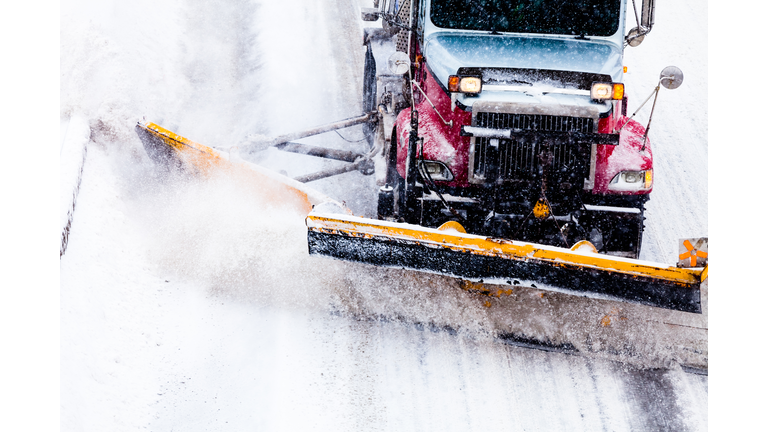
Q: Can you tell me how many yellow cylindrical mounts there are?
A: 2